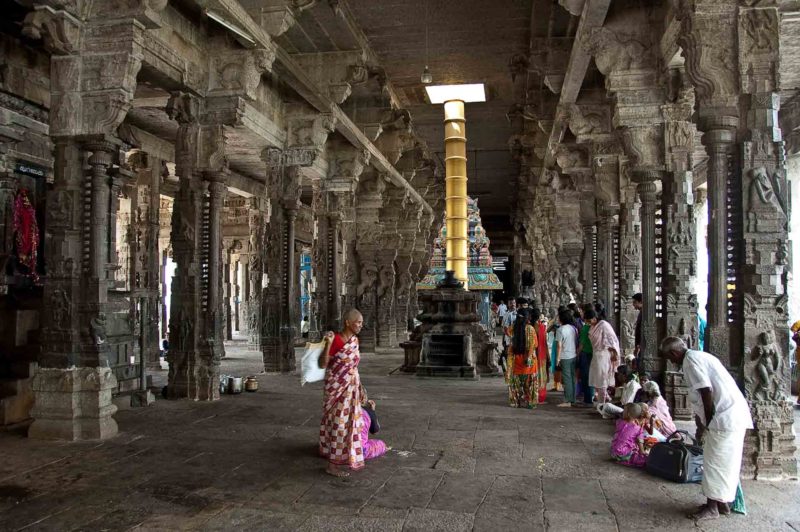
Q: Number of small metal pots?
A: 3